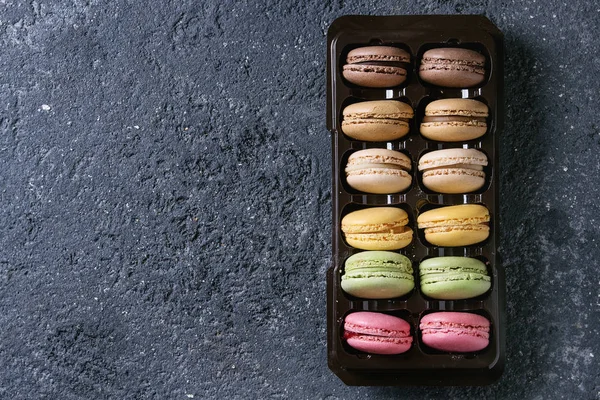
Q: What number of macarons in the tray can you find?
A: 12